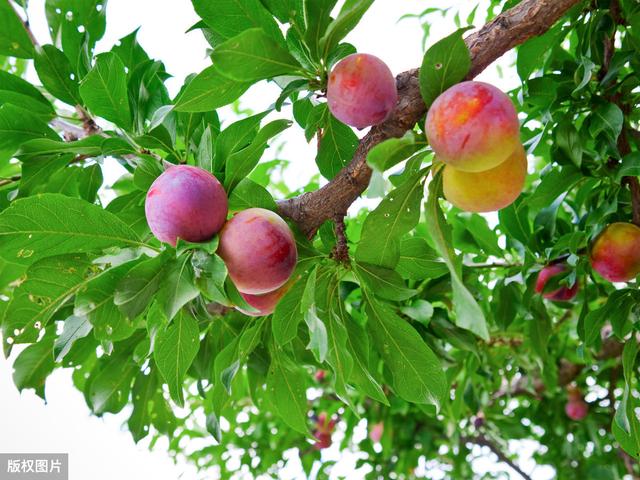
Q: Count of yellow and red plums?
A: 3